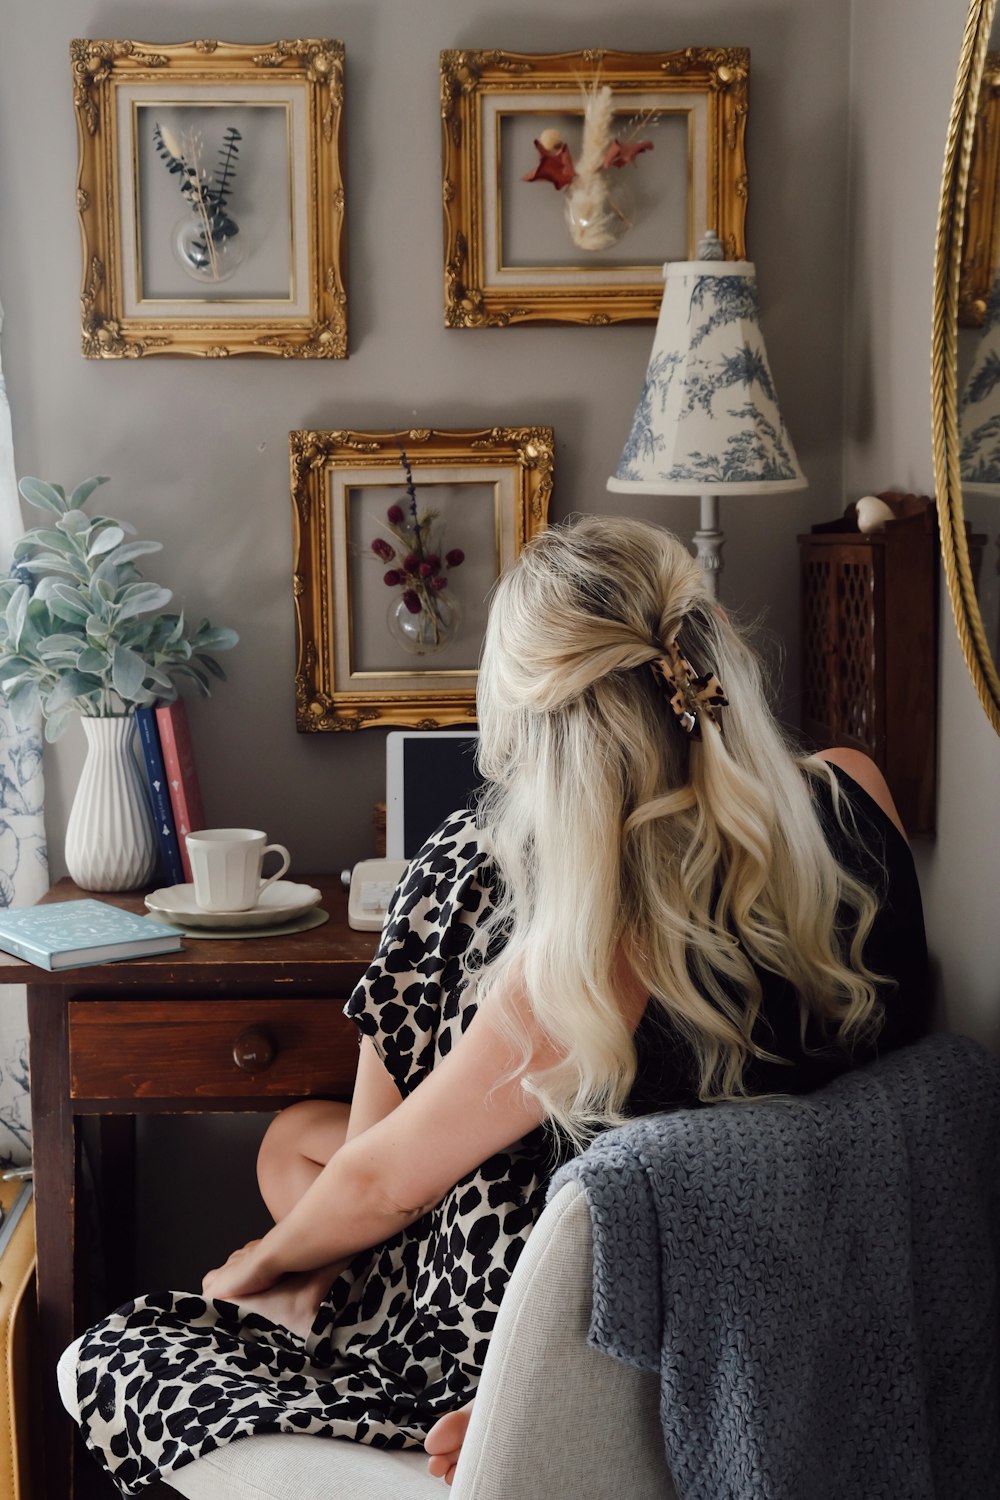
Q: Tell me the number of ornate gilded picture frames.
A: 3